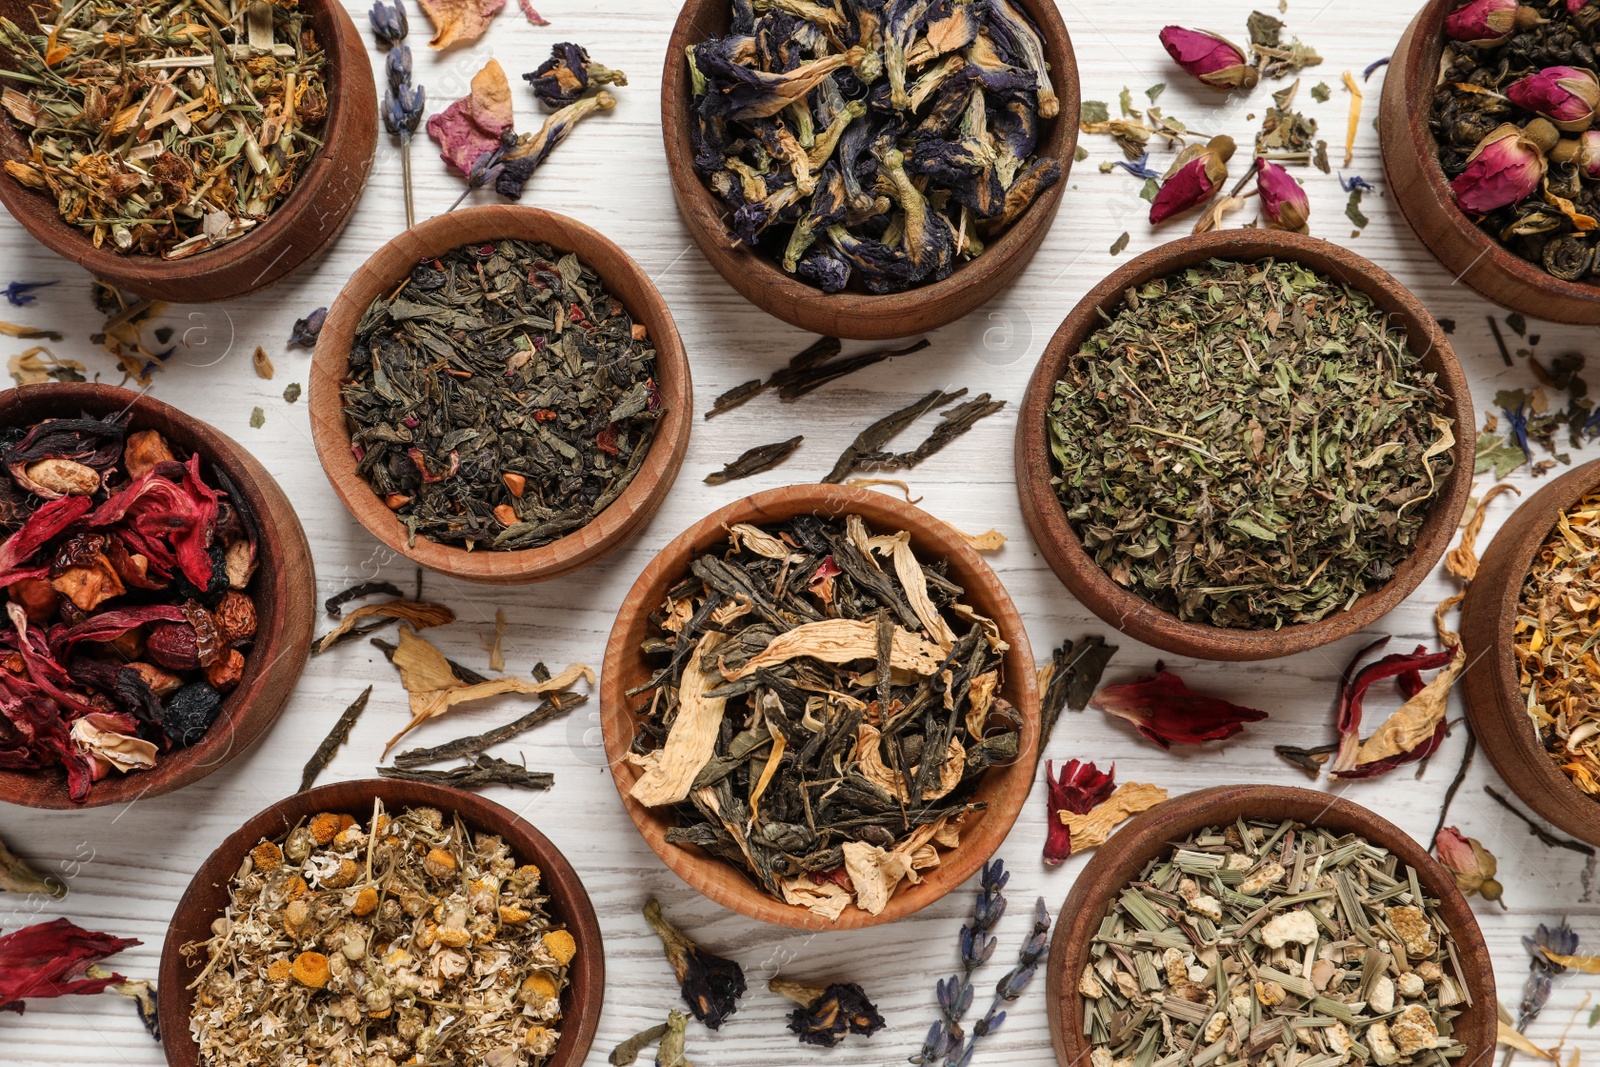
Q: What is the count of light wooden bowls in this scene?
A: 2